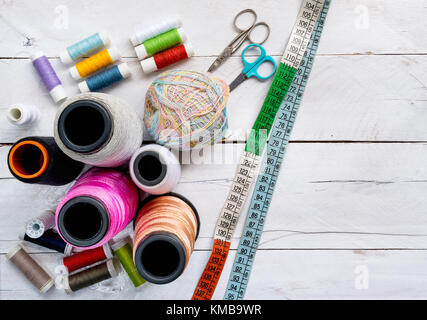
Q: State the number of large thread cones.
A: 5